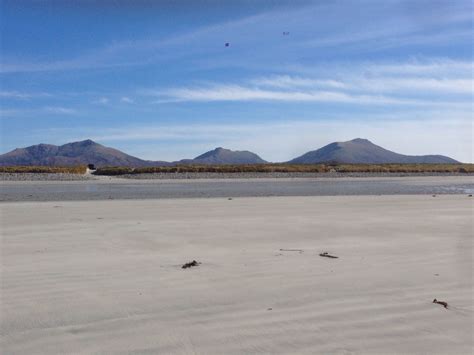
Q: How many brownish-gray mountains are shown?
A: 3